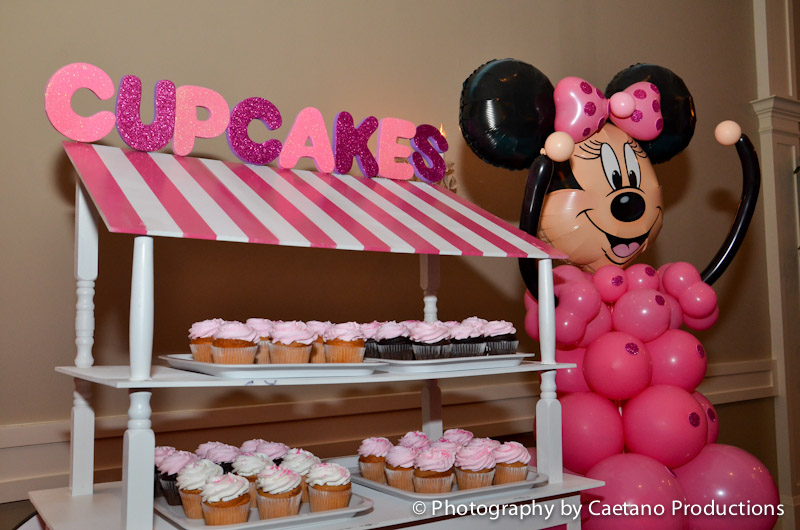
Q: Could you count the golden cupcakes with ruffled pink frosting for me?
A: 15